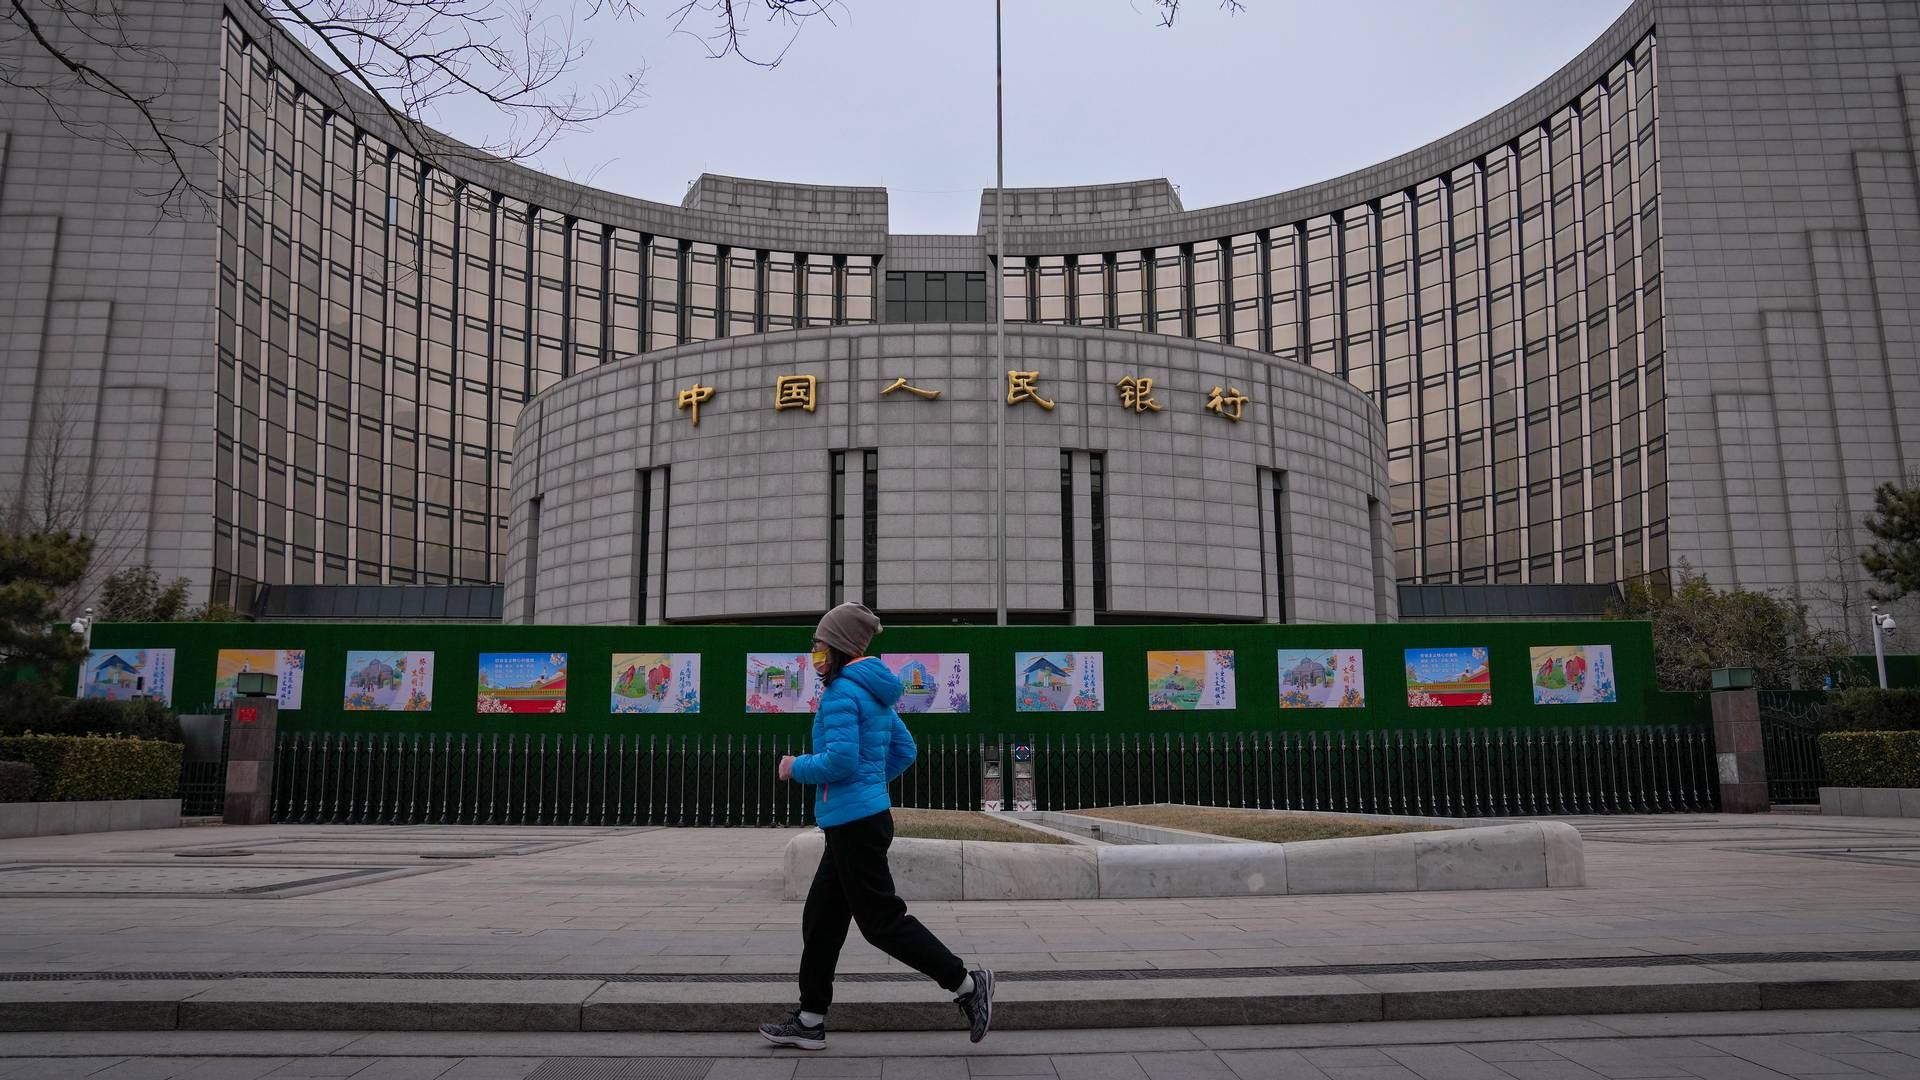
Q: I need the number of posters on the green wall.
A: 12